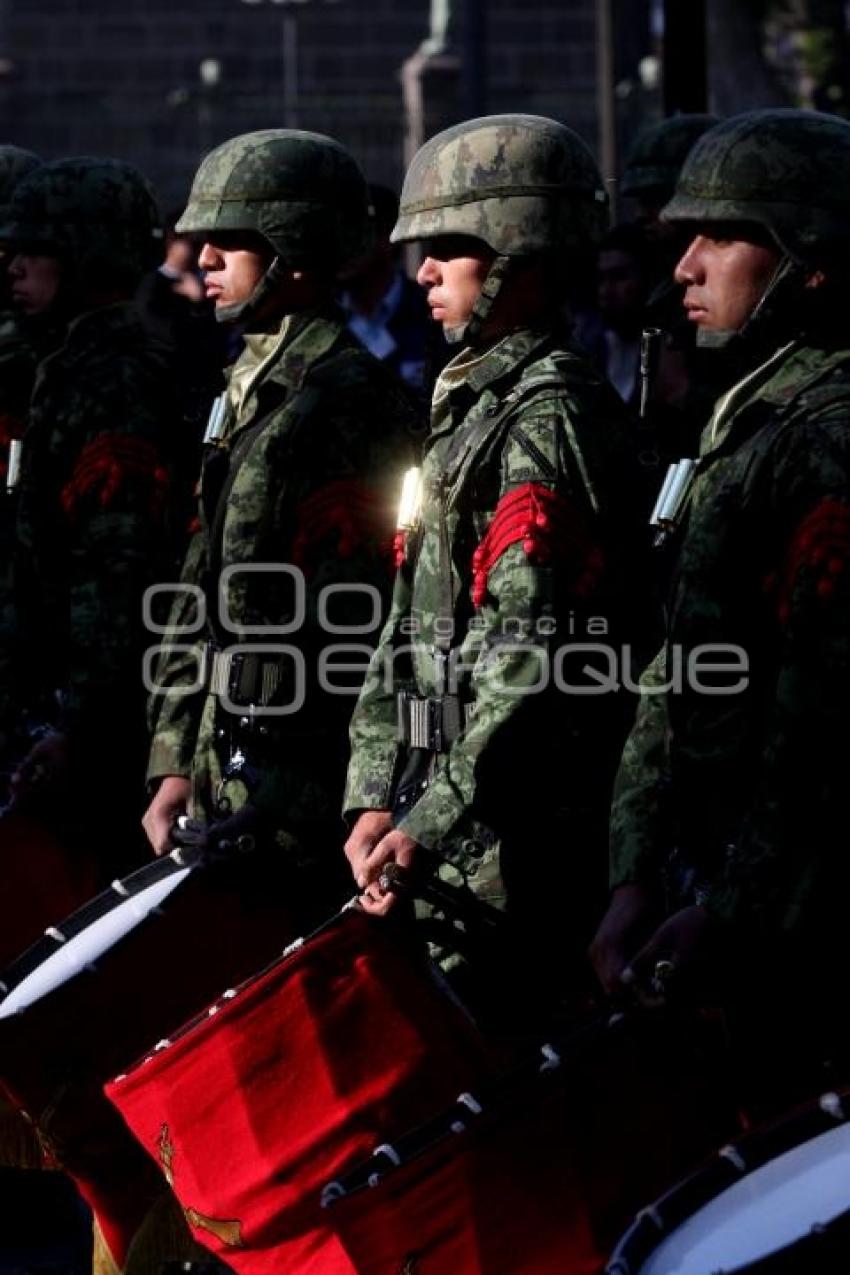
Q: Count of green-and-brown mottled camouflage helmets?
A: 6